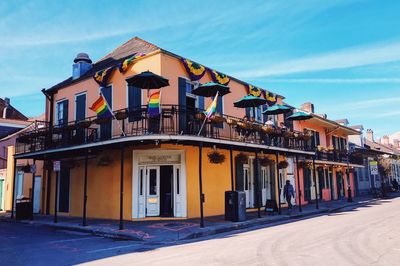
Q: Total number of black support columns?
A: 11